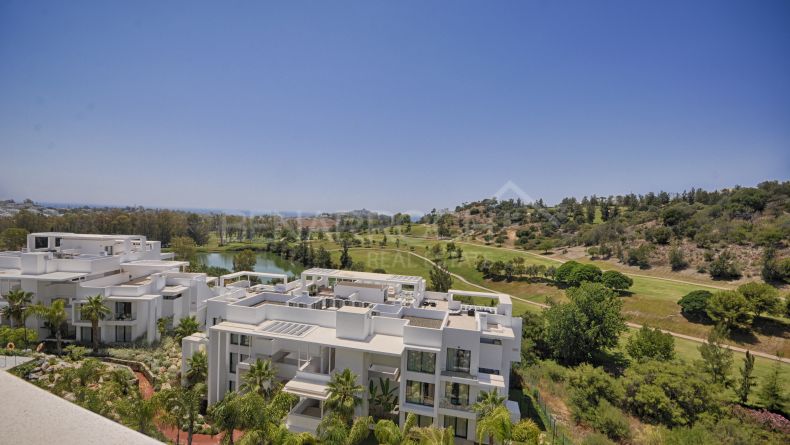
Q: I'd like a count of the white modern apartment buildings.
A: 2